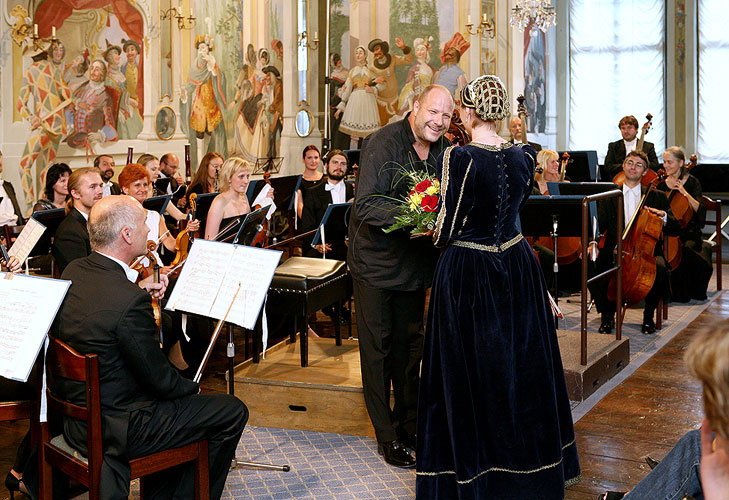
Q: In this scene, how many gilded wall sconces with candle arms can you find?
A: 4